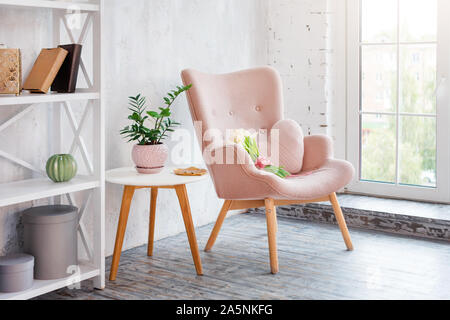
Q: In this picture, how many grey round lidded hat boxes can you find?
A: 2